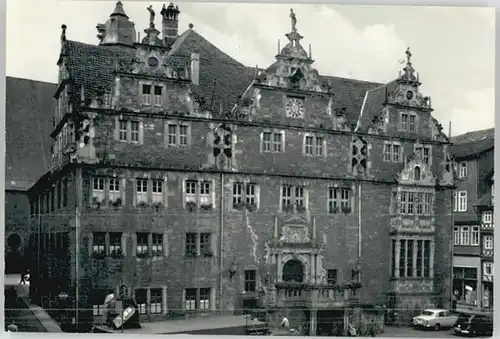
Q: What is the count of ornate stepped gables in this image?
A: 3